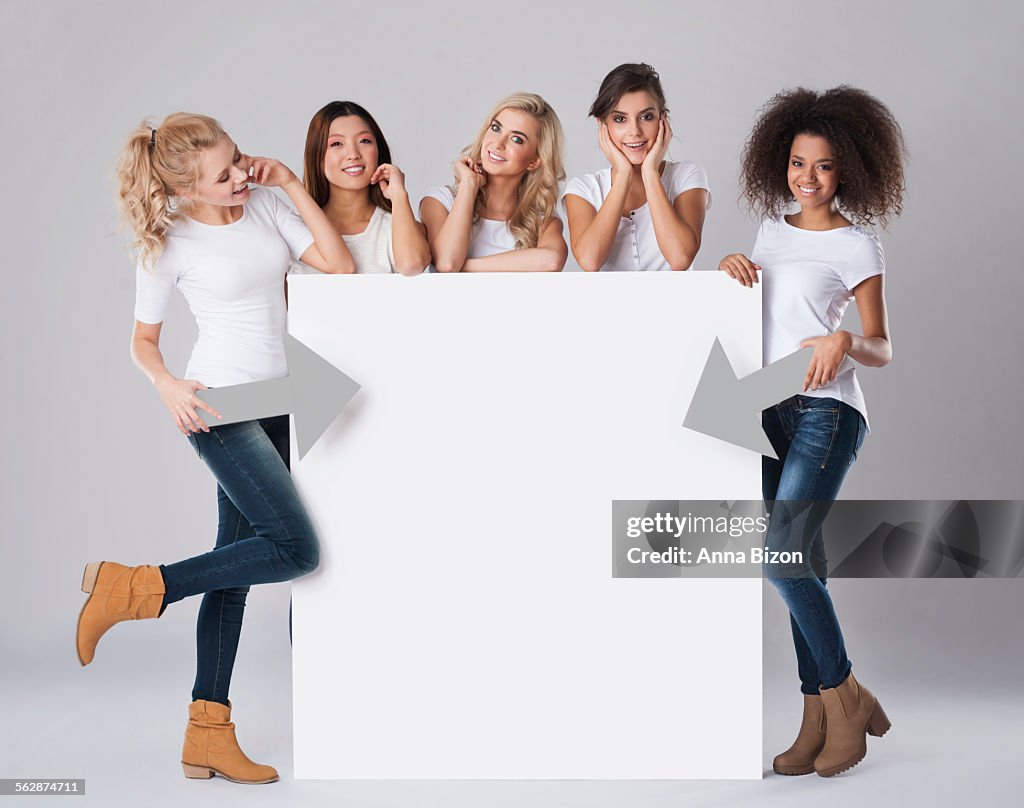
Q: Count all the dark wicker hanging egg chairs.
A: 0